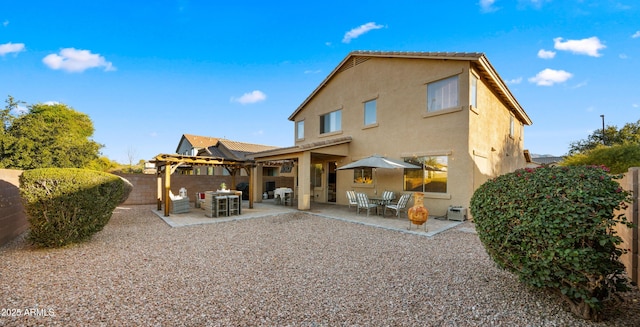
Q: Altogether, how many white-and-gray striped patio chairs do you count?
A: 4